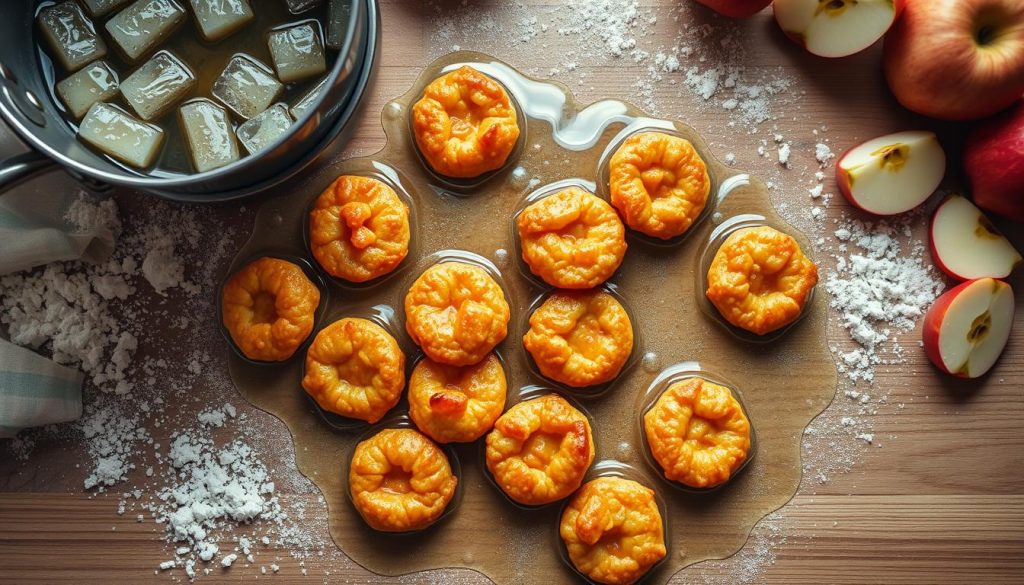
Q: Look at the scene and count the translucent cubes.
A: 14